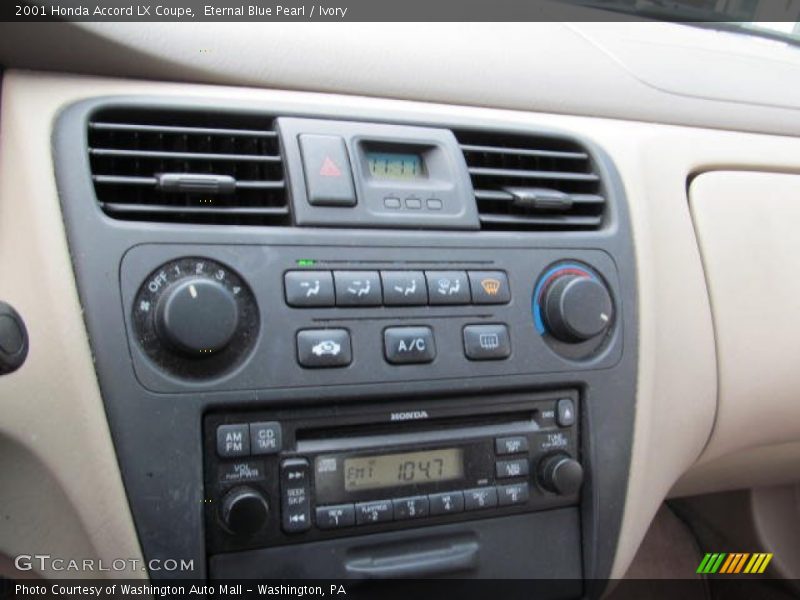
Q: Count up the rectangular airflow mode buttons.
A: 5